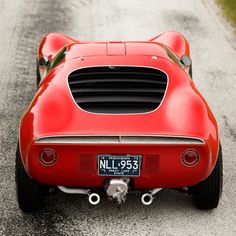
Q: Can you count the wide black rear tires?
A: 2